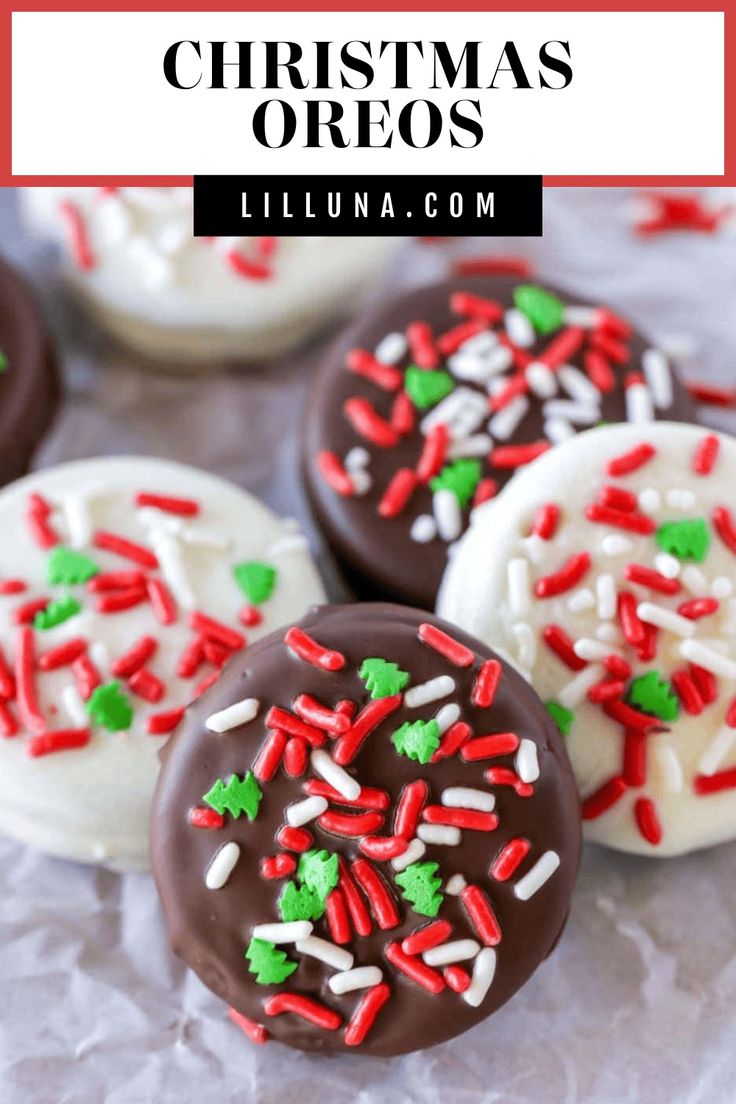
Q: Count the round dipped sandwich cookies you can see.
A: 6